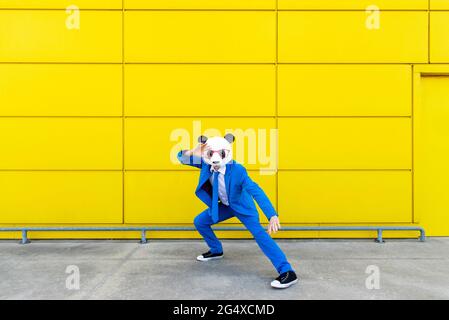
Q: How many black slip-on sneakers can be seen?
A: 2